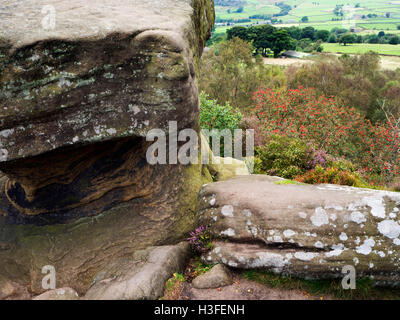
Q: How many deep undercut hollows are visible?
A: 1